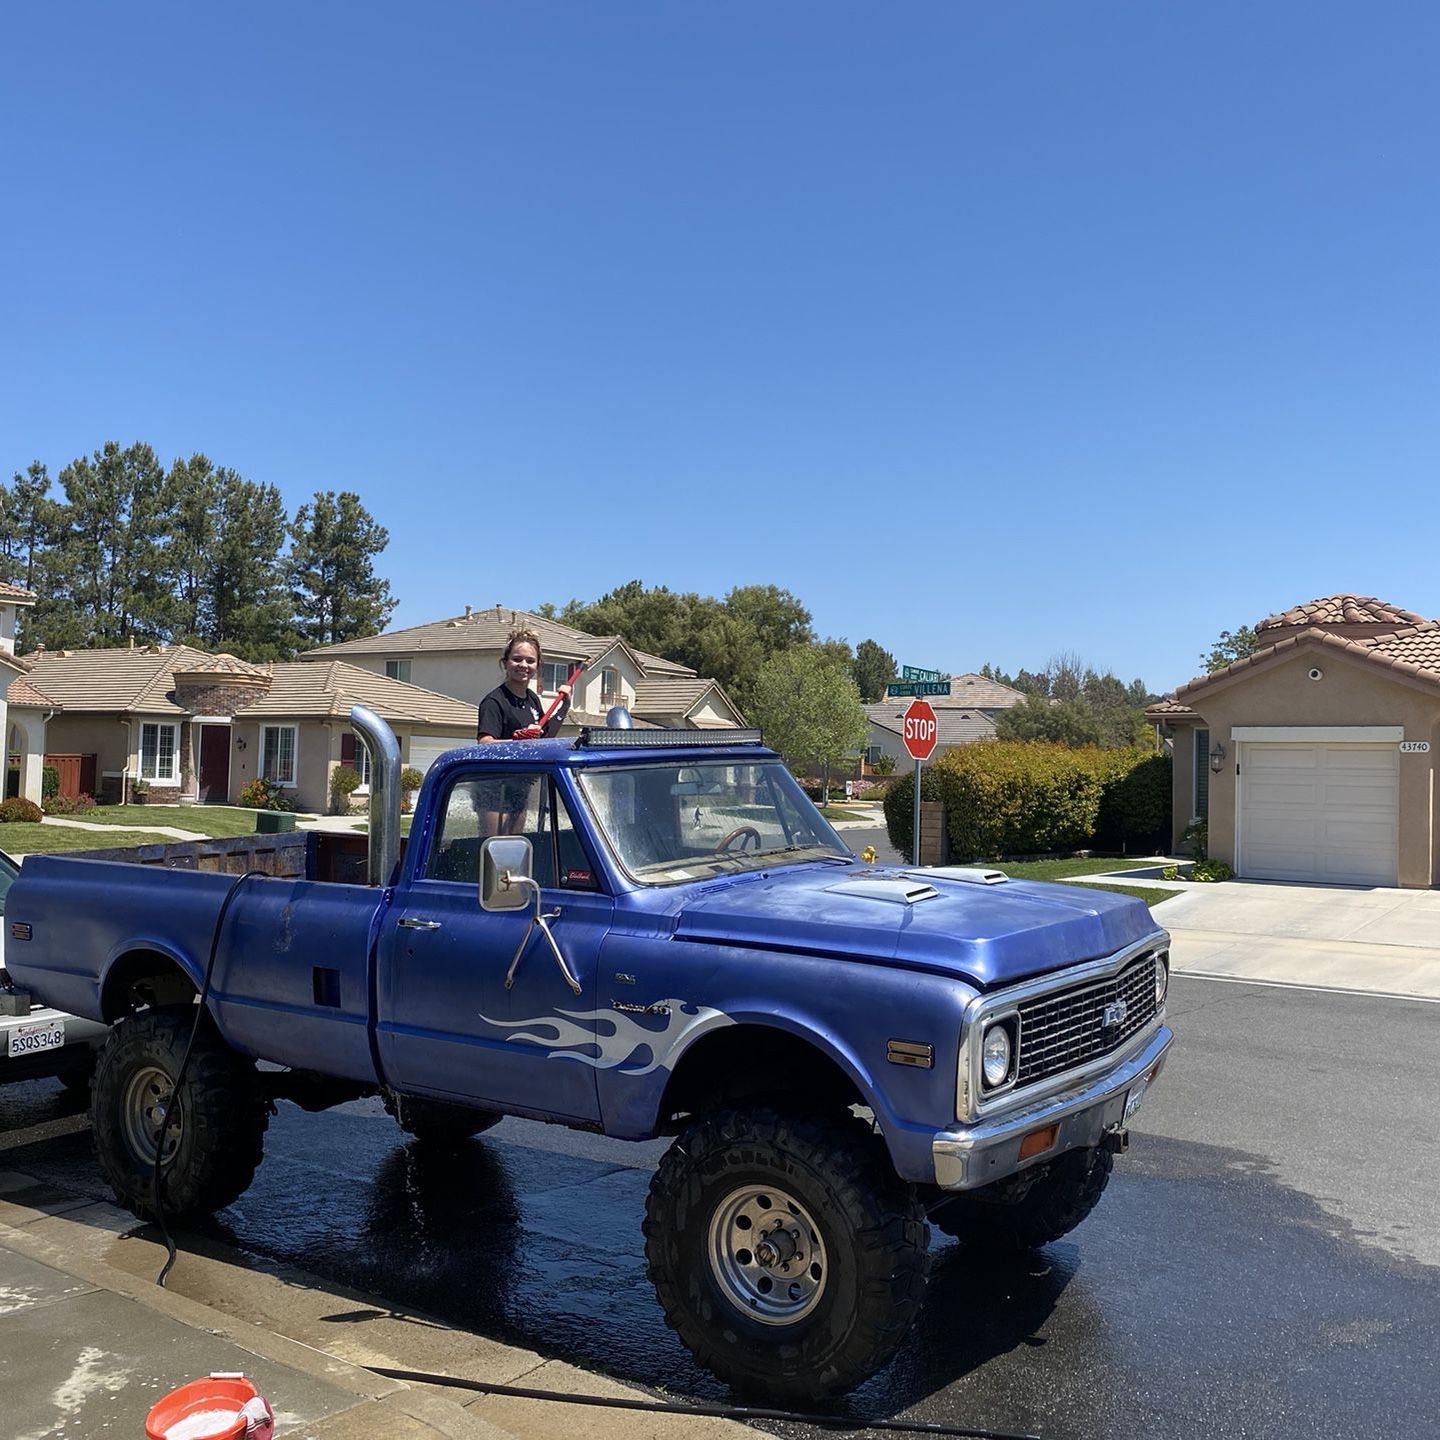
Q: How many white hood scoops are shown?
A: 2